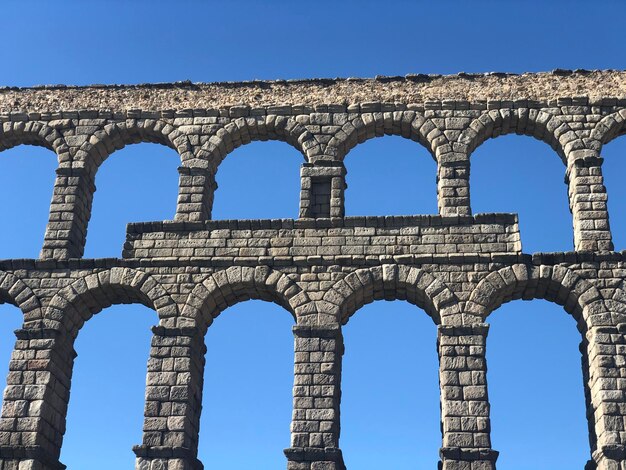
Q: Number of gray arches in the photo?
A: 11